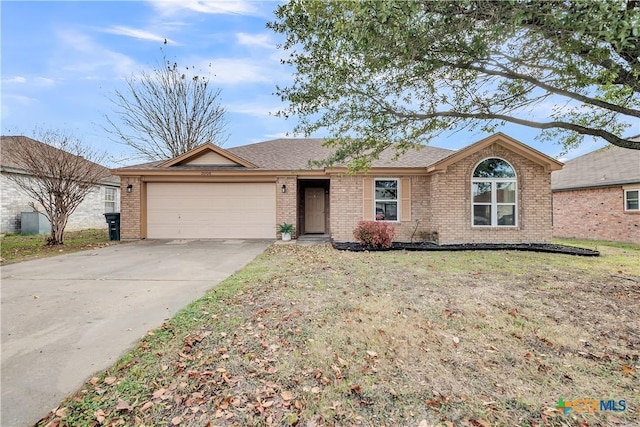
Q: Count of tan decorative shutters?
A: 2